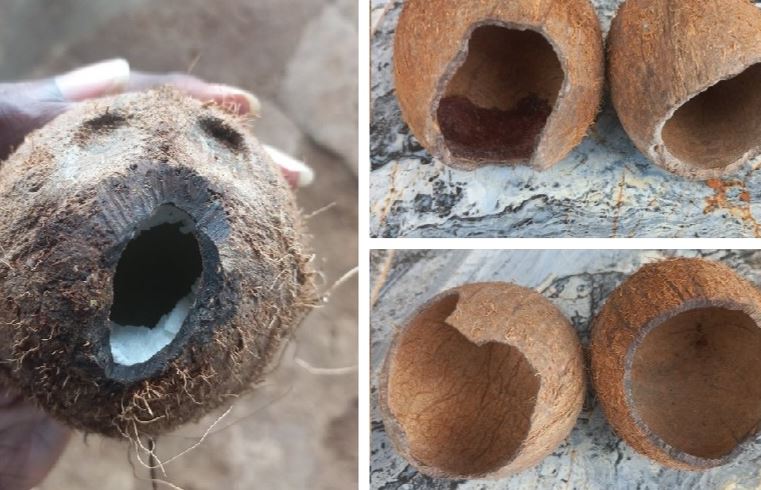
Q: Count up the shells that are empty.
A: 3